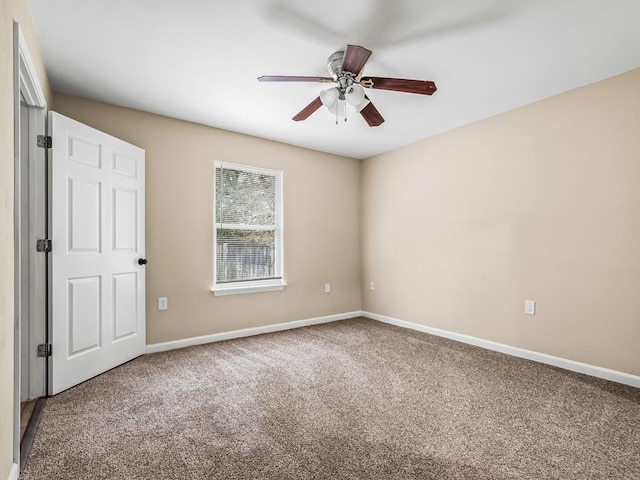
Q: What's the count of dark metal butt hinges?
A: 3